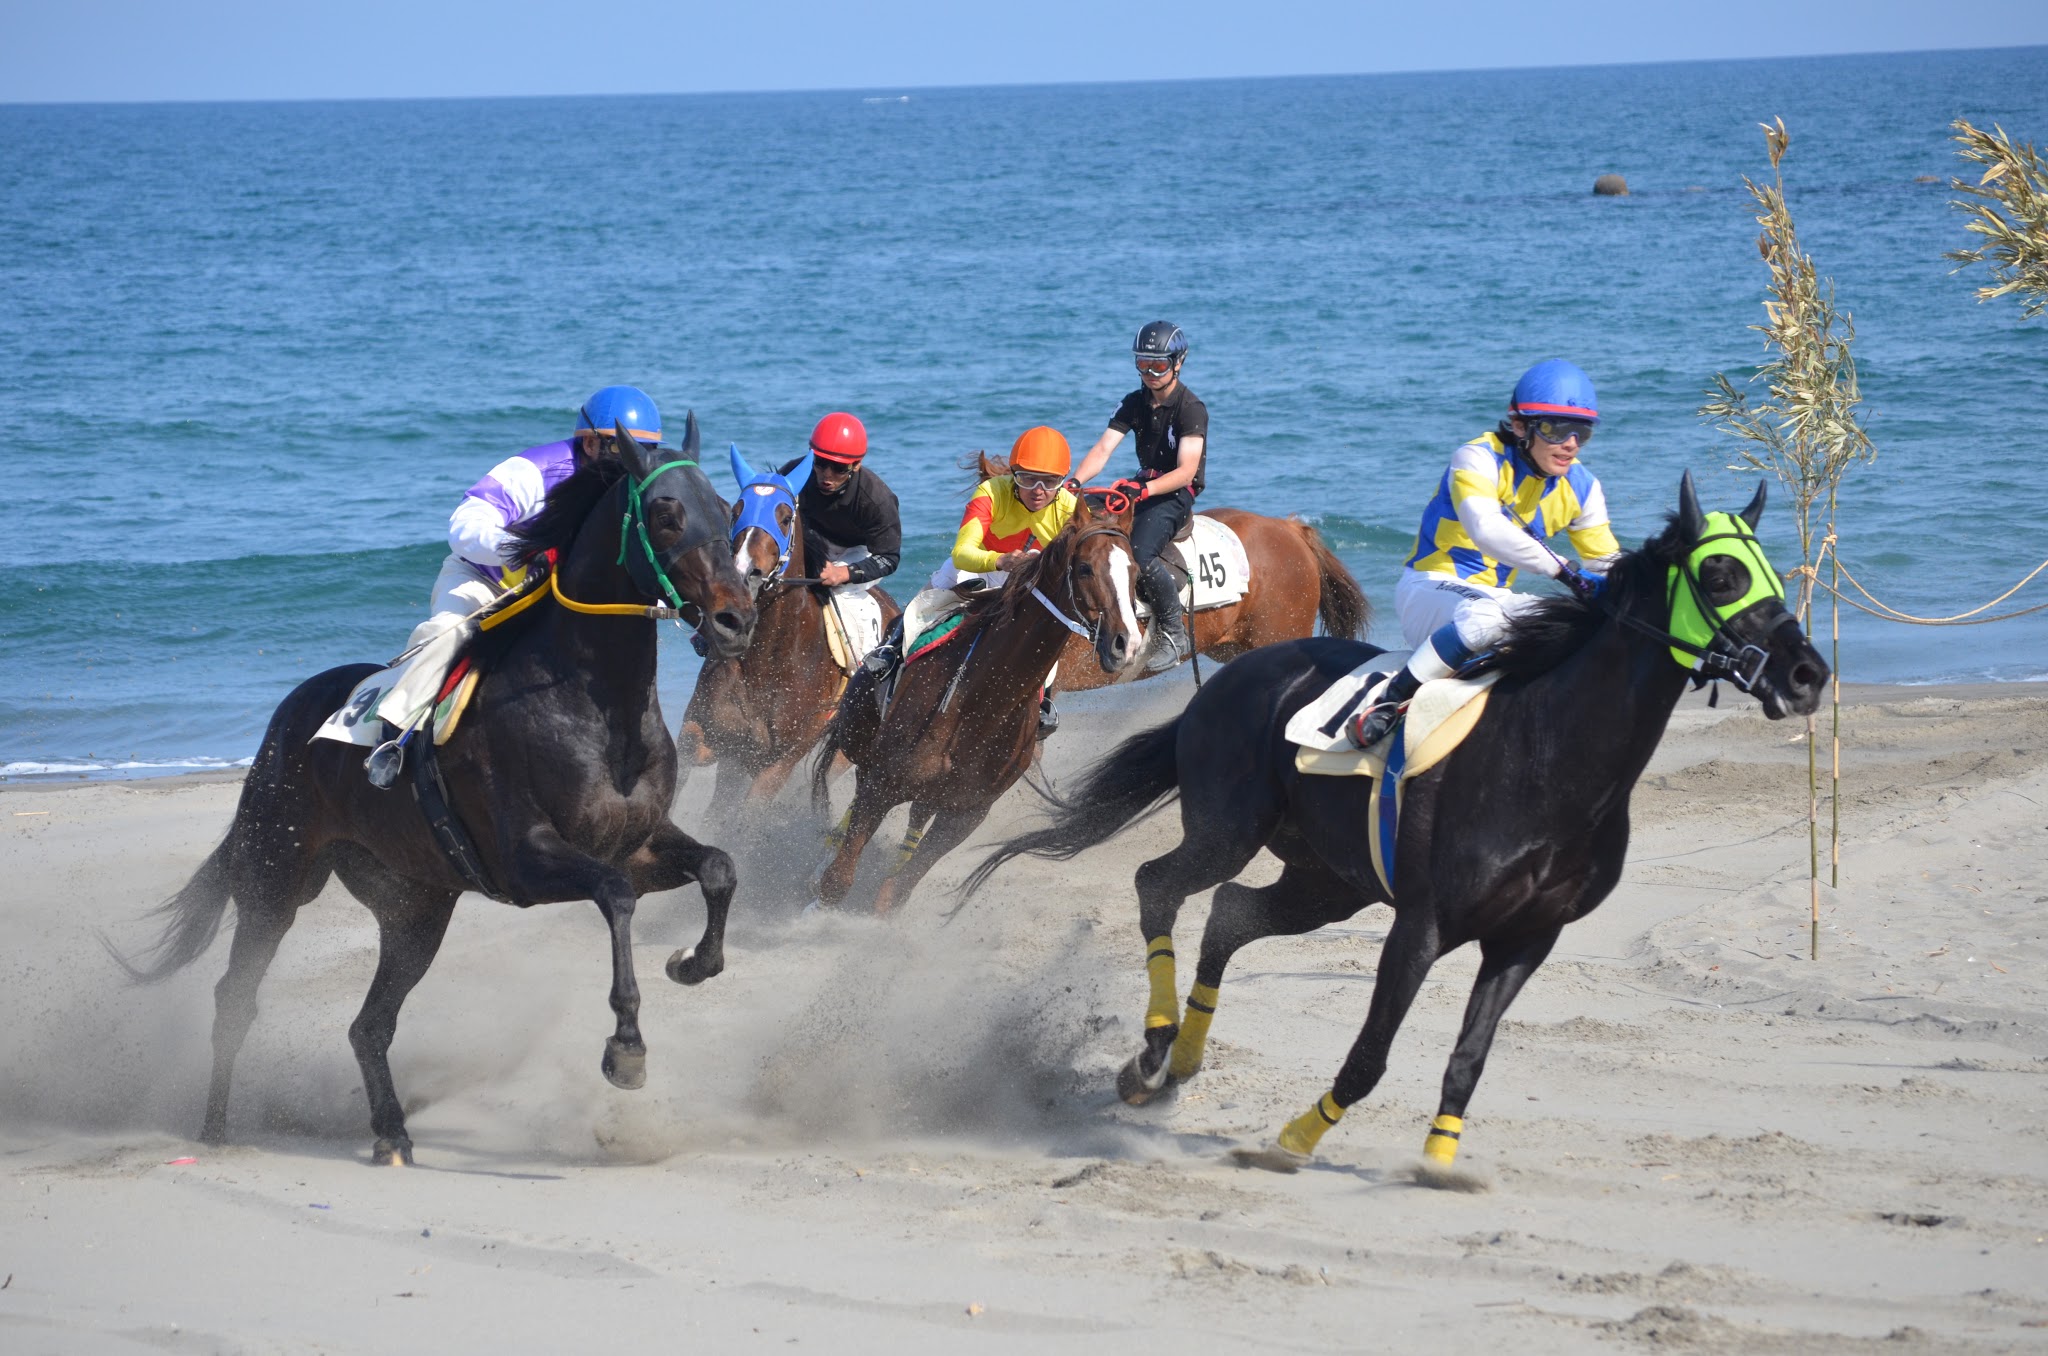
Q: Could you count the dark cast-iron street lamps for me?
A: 0